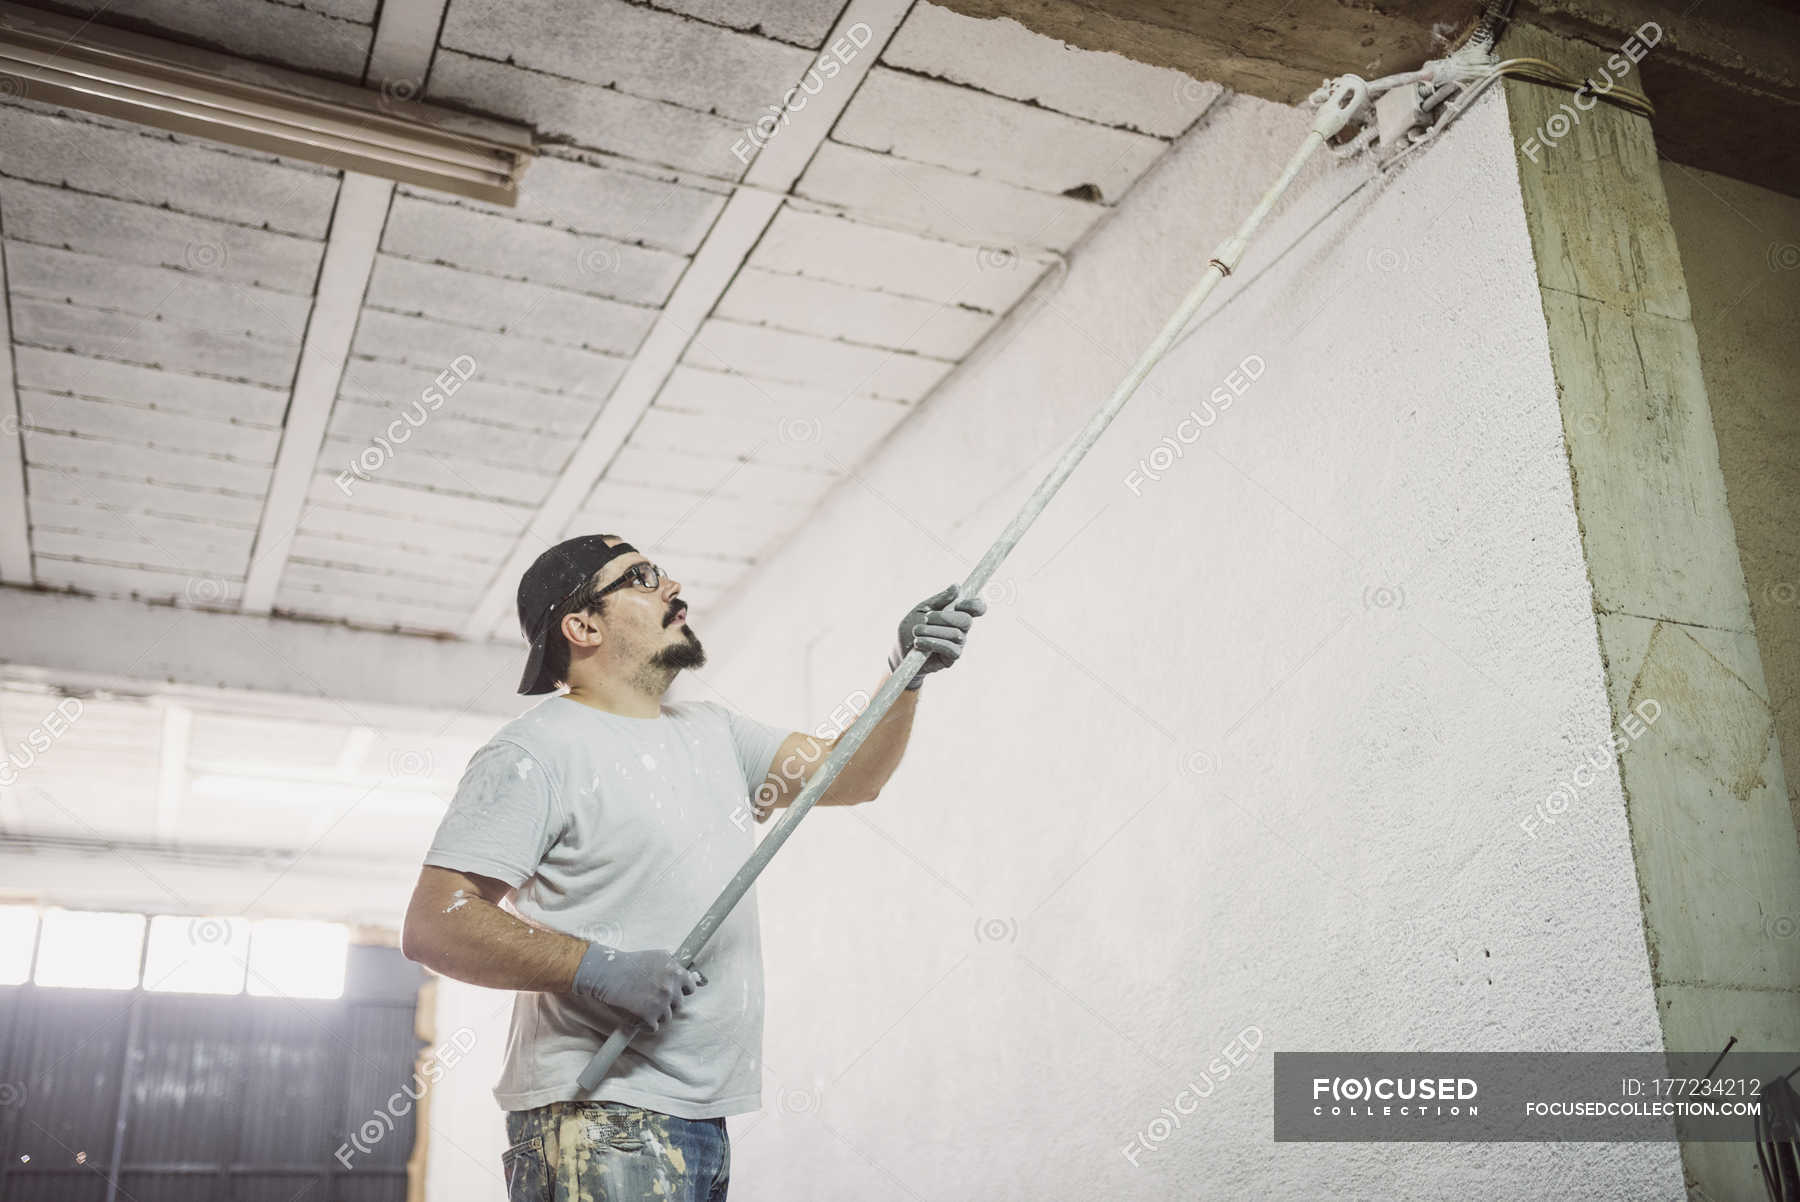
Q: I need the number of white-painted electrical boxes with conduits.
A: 1